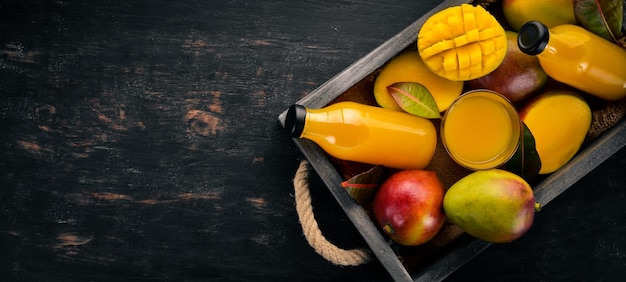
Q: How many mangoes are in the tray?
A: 7